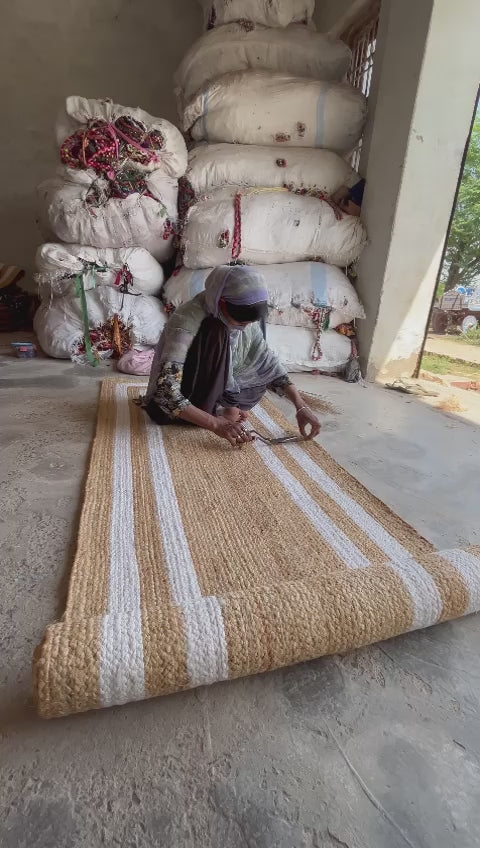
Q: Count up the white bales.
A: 11